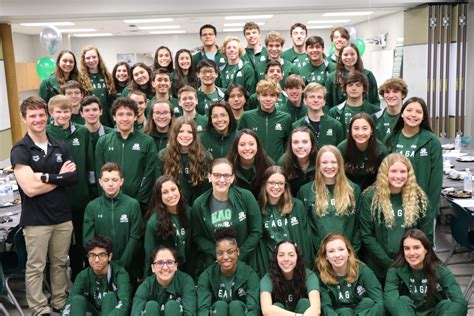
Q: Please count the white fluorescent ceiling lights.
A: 12